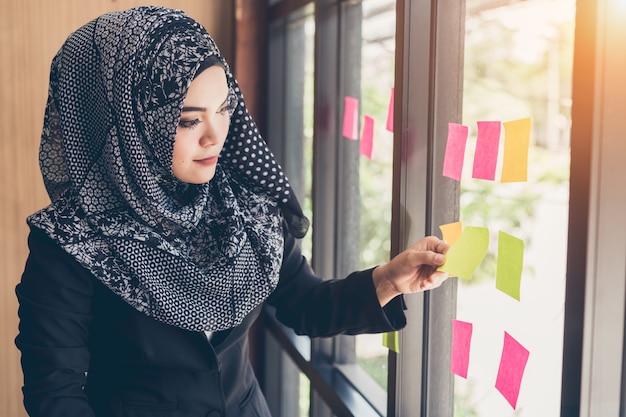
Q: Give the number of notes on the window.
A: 12